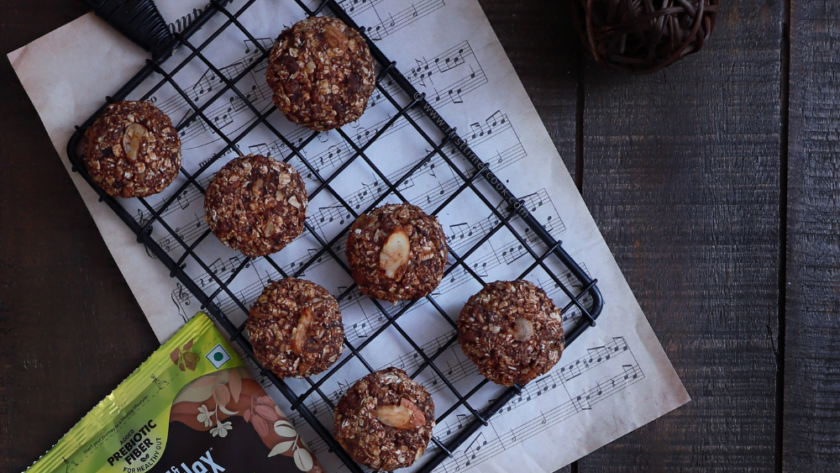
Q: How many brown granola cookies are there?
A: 7